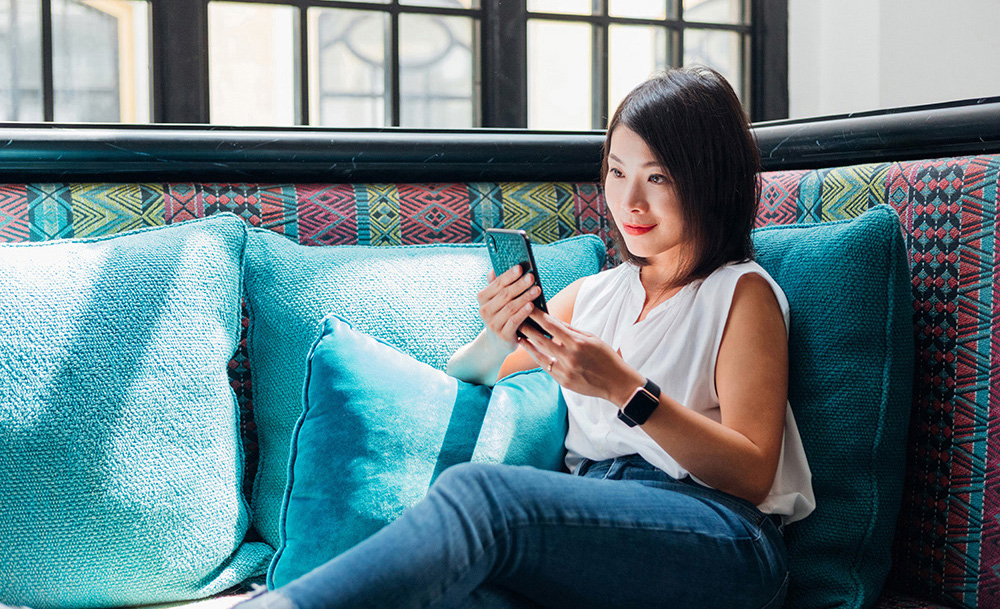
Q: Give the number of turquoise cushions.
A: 4